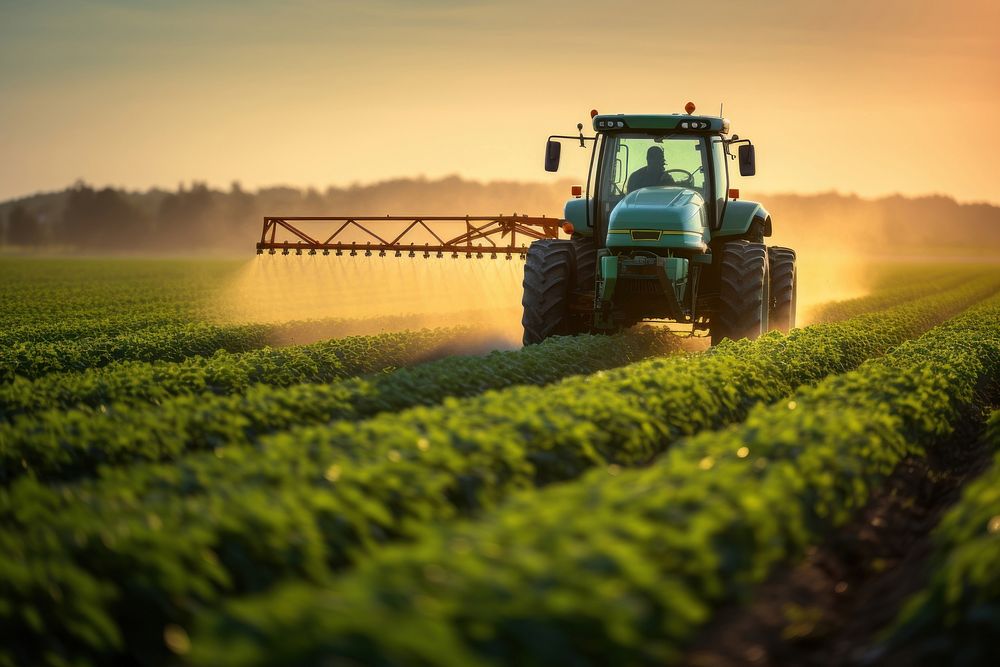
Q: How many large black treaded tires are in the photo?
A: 4